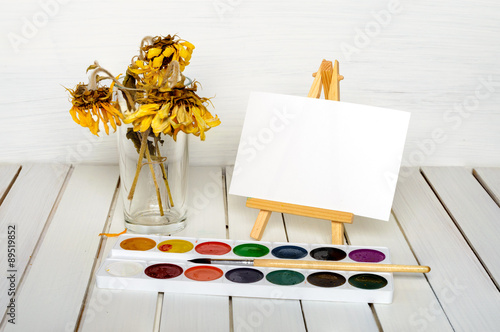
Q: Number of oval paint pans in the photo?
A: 14